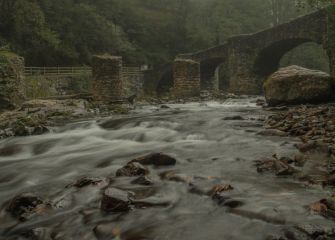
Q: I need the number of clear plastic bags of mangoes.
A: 0